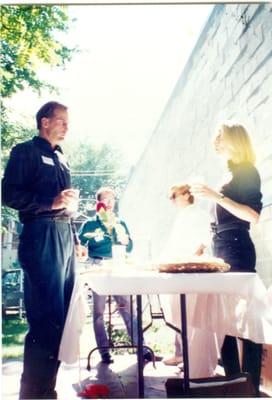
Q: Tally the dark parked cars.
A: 1